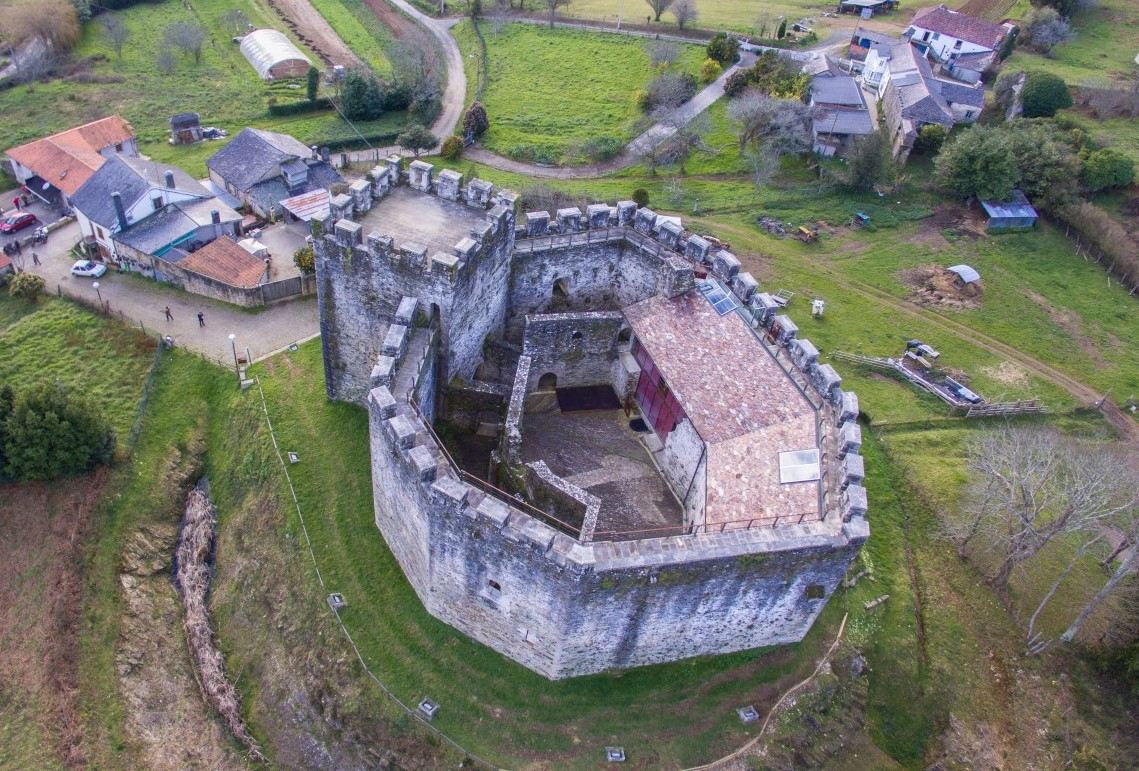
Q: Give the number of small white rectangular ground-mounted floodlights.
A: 6